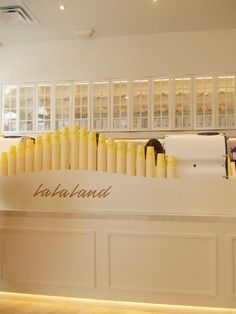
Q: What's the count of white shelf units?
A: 12